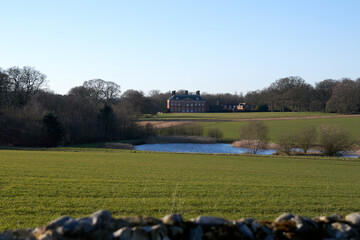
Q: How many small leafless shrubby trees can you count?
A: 4